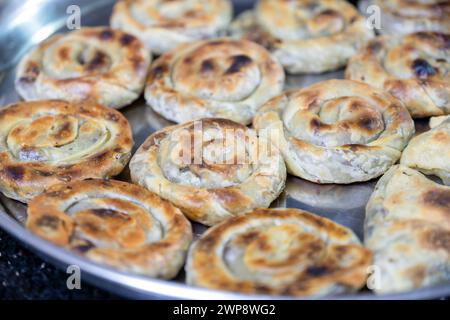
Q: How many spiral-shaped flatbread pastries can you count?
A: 11